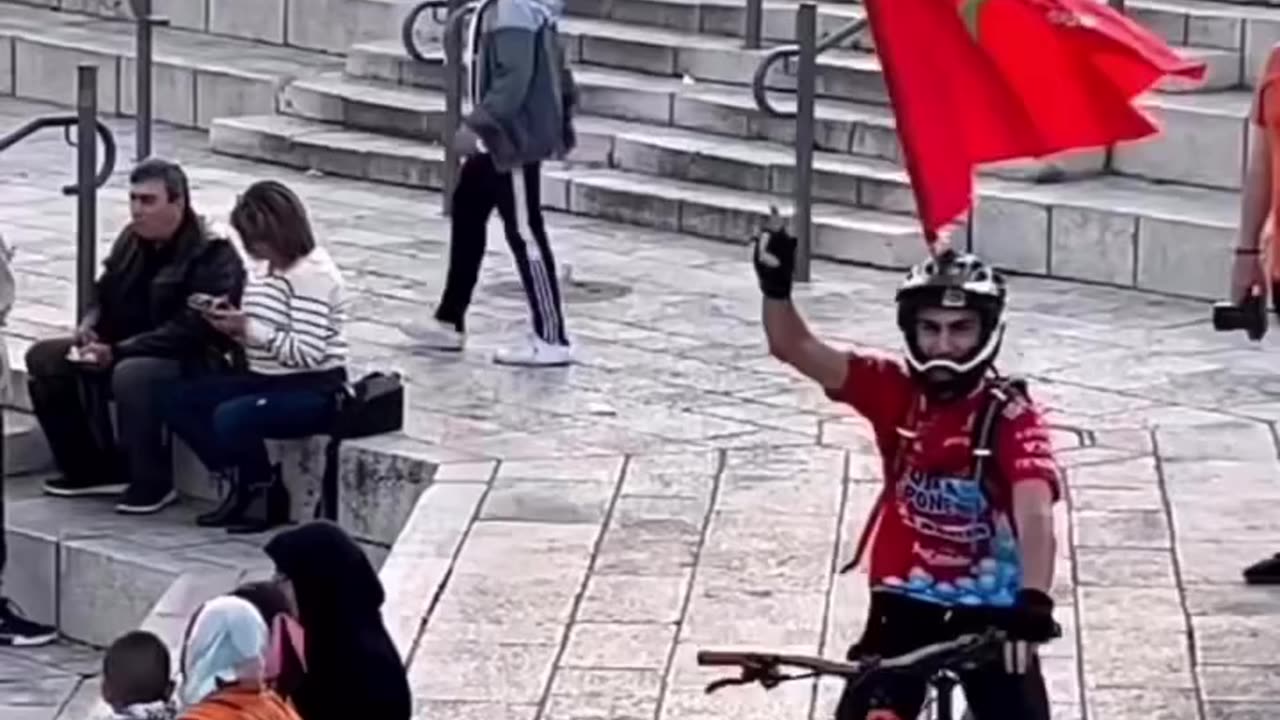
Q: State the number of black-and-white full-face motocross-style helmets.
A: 1